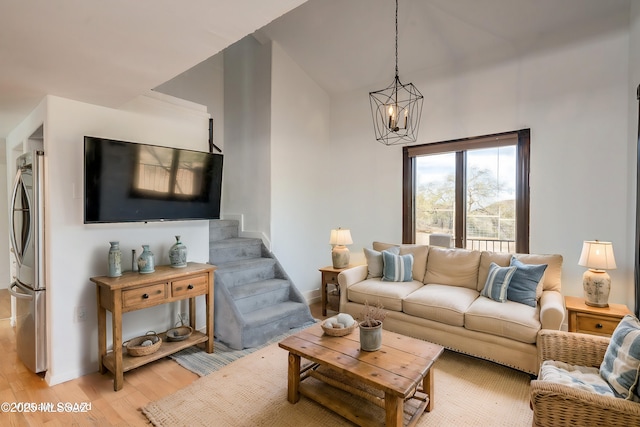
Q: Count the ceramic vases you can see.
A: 3